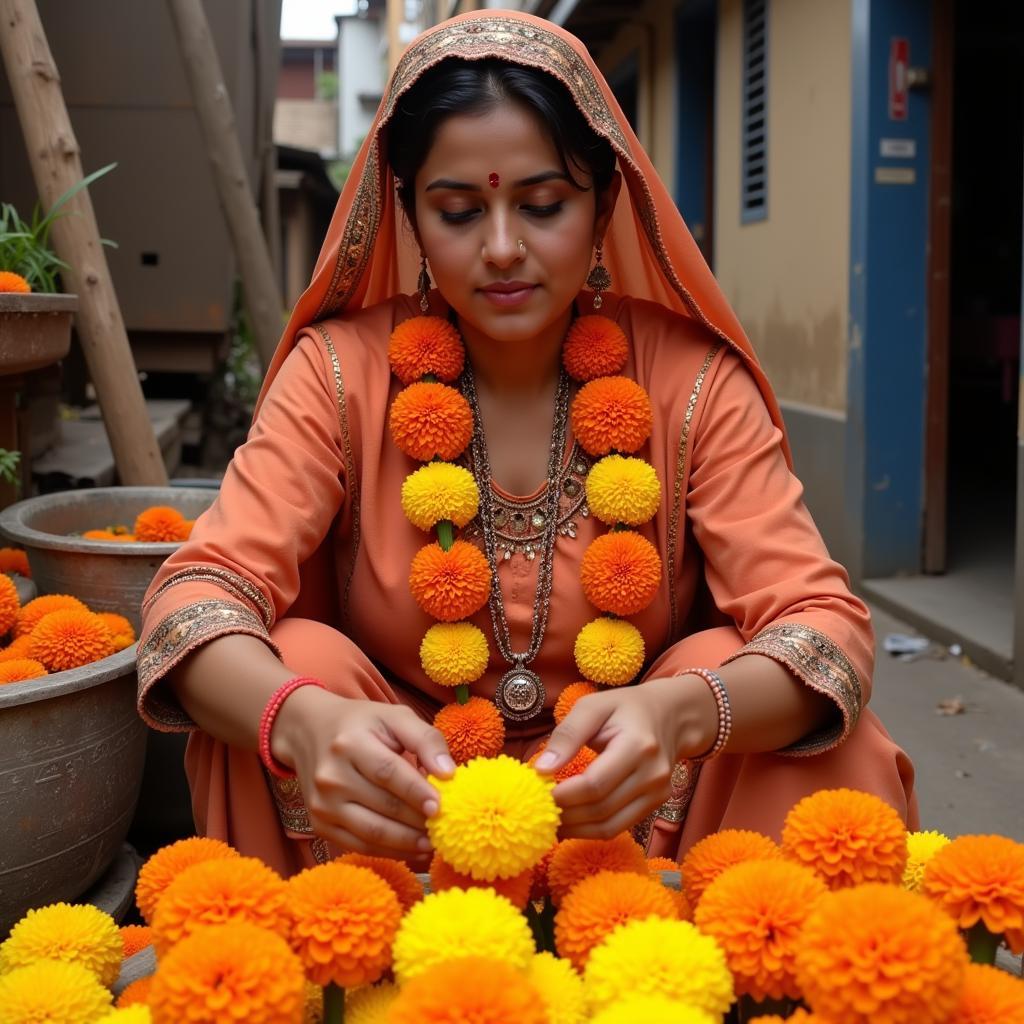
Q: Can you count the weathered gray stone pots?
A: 2